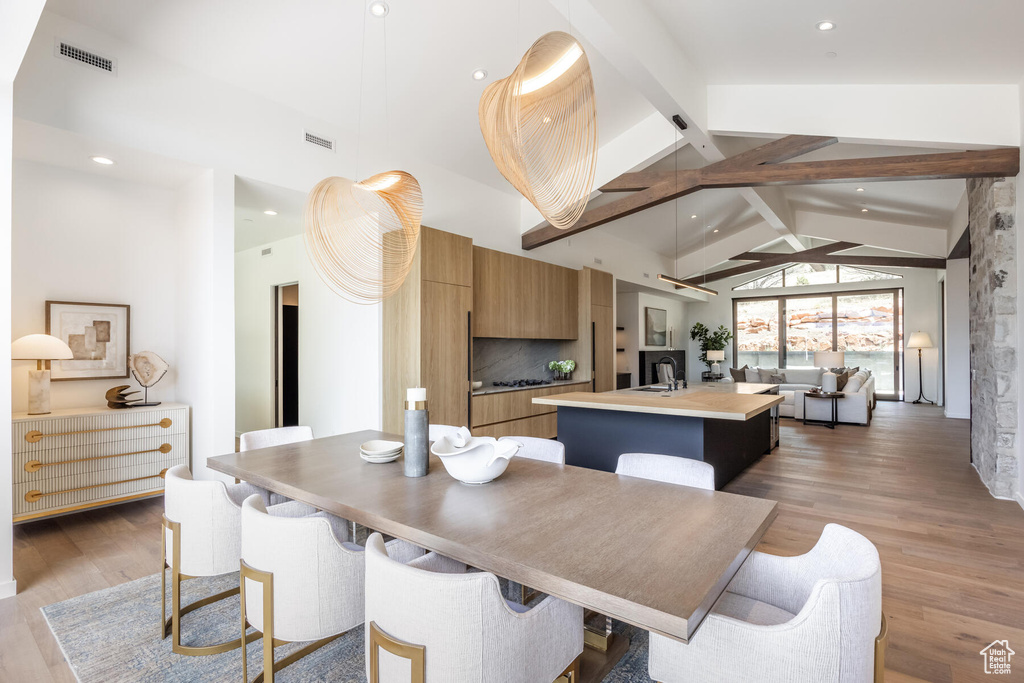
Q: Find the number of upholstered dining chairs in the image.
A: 8